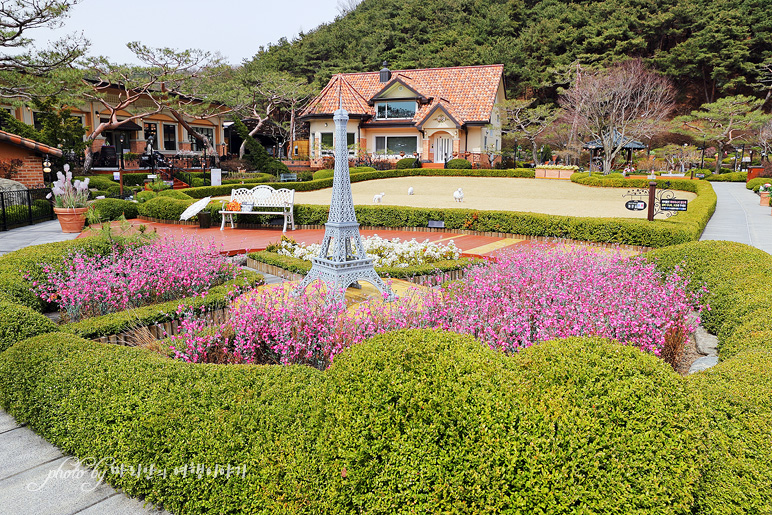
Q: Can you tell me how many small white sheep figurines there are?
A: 3